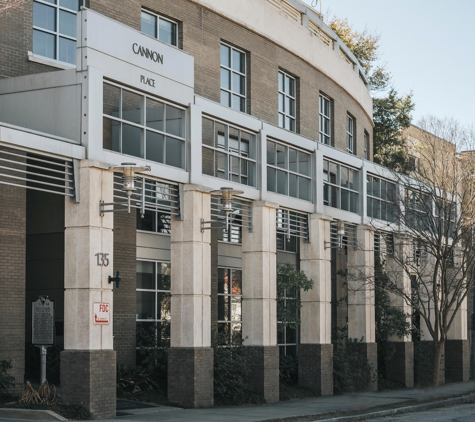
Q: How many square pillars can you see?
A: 8